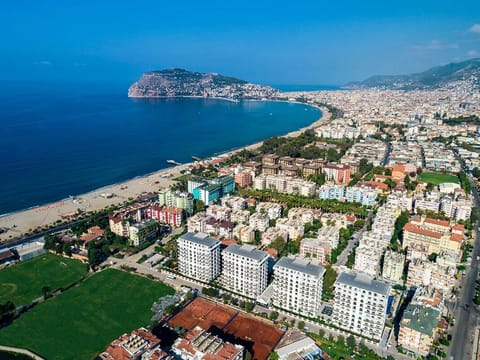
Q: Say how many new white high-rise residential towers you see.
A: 4